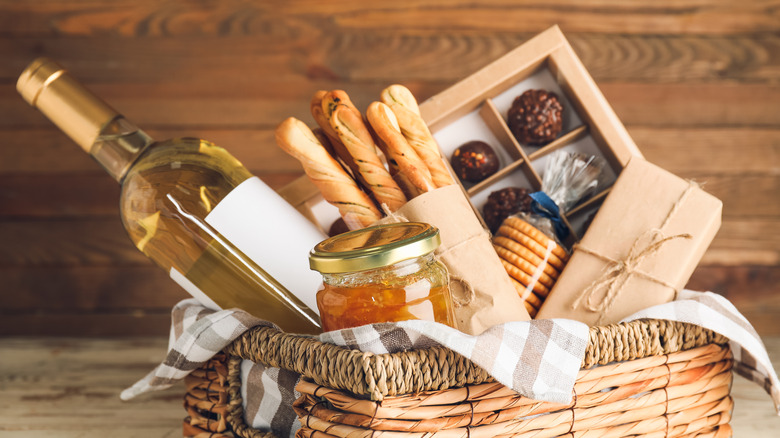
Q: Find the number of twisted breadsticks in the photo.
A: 5